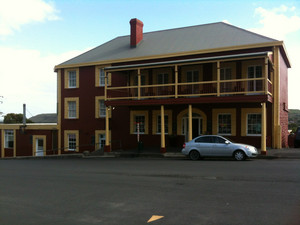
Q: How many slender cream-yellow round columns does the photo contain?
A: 4